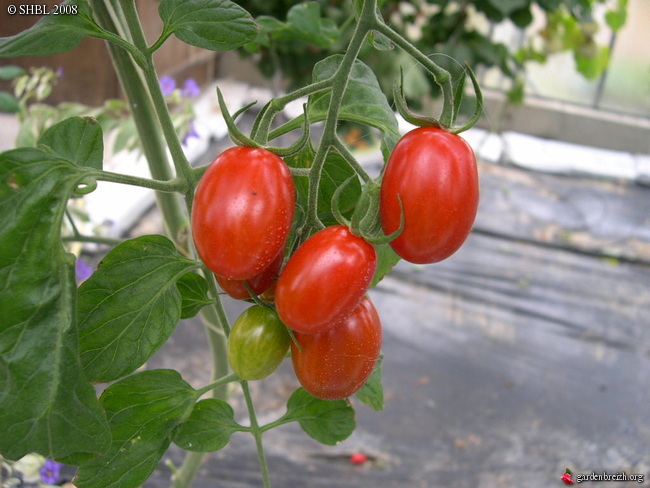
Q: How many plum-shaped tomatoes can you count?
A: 6